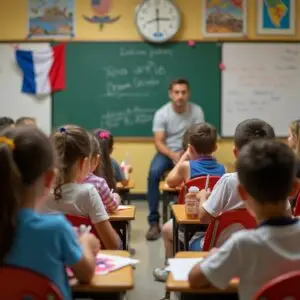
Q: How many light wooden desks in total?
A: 6